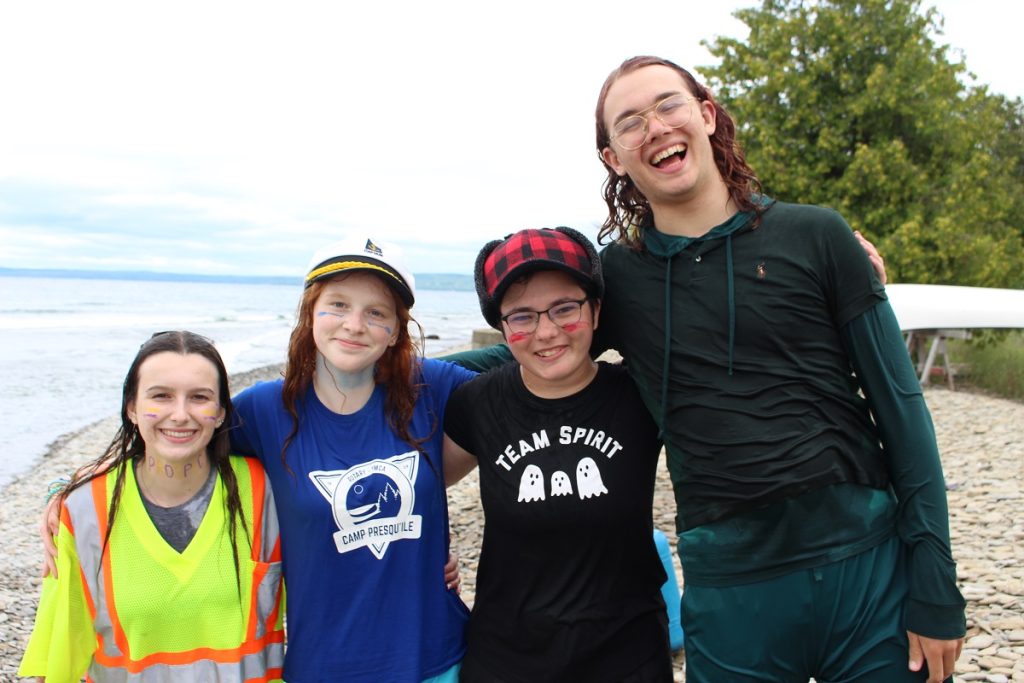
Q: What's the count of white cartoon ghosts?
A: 3